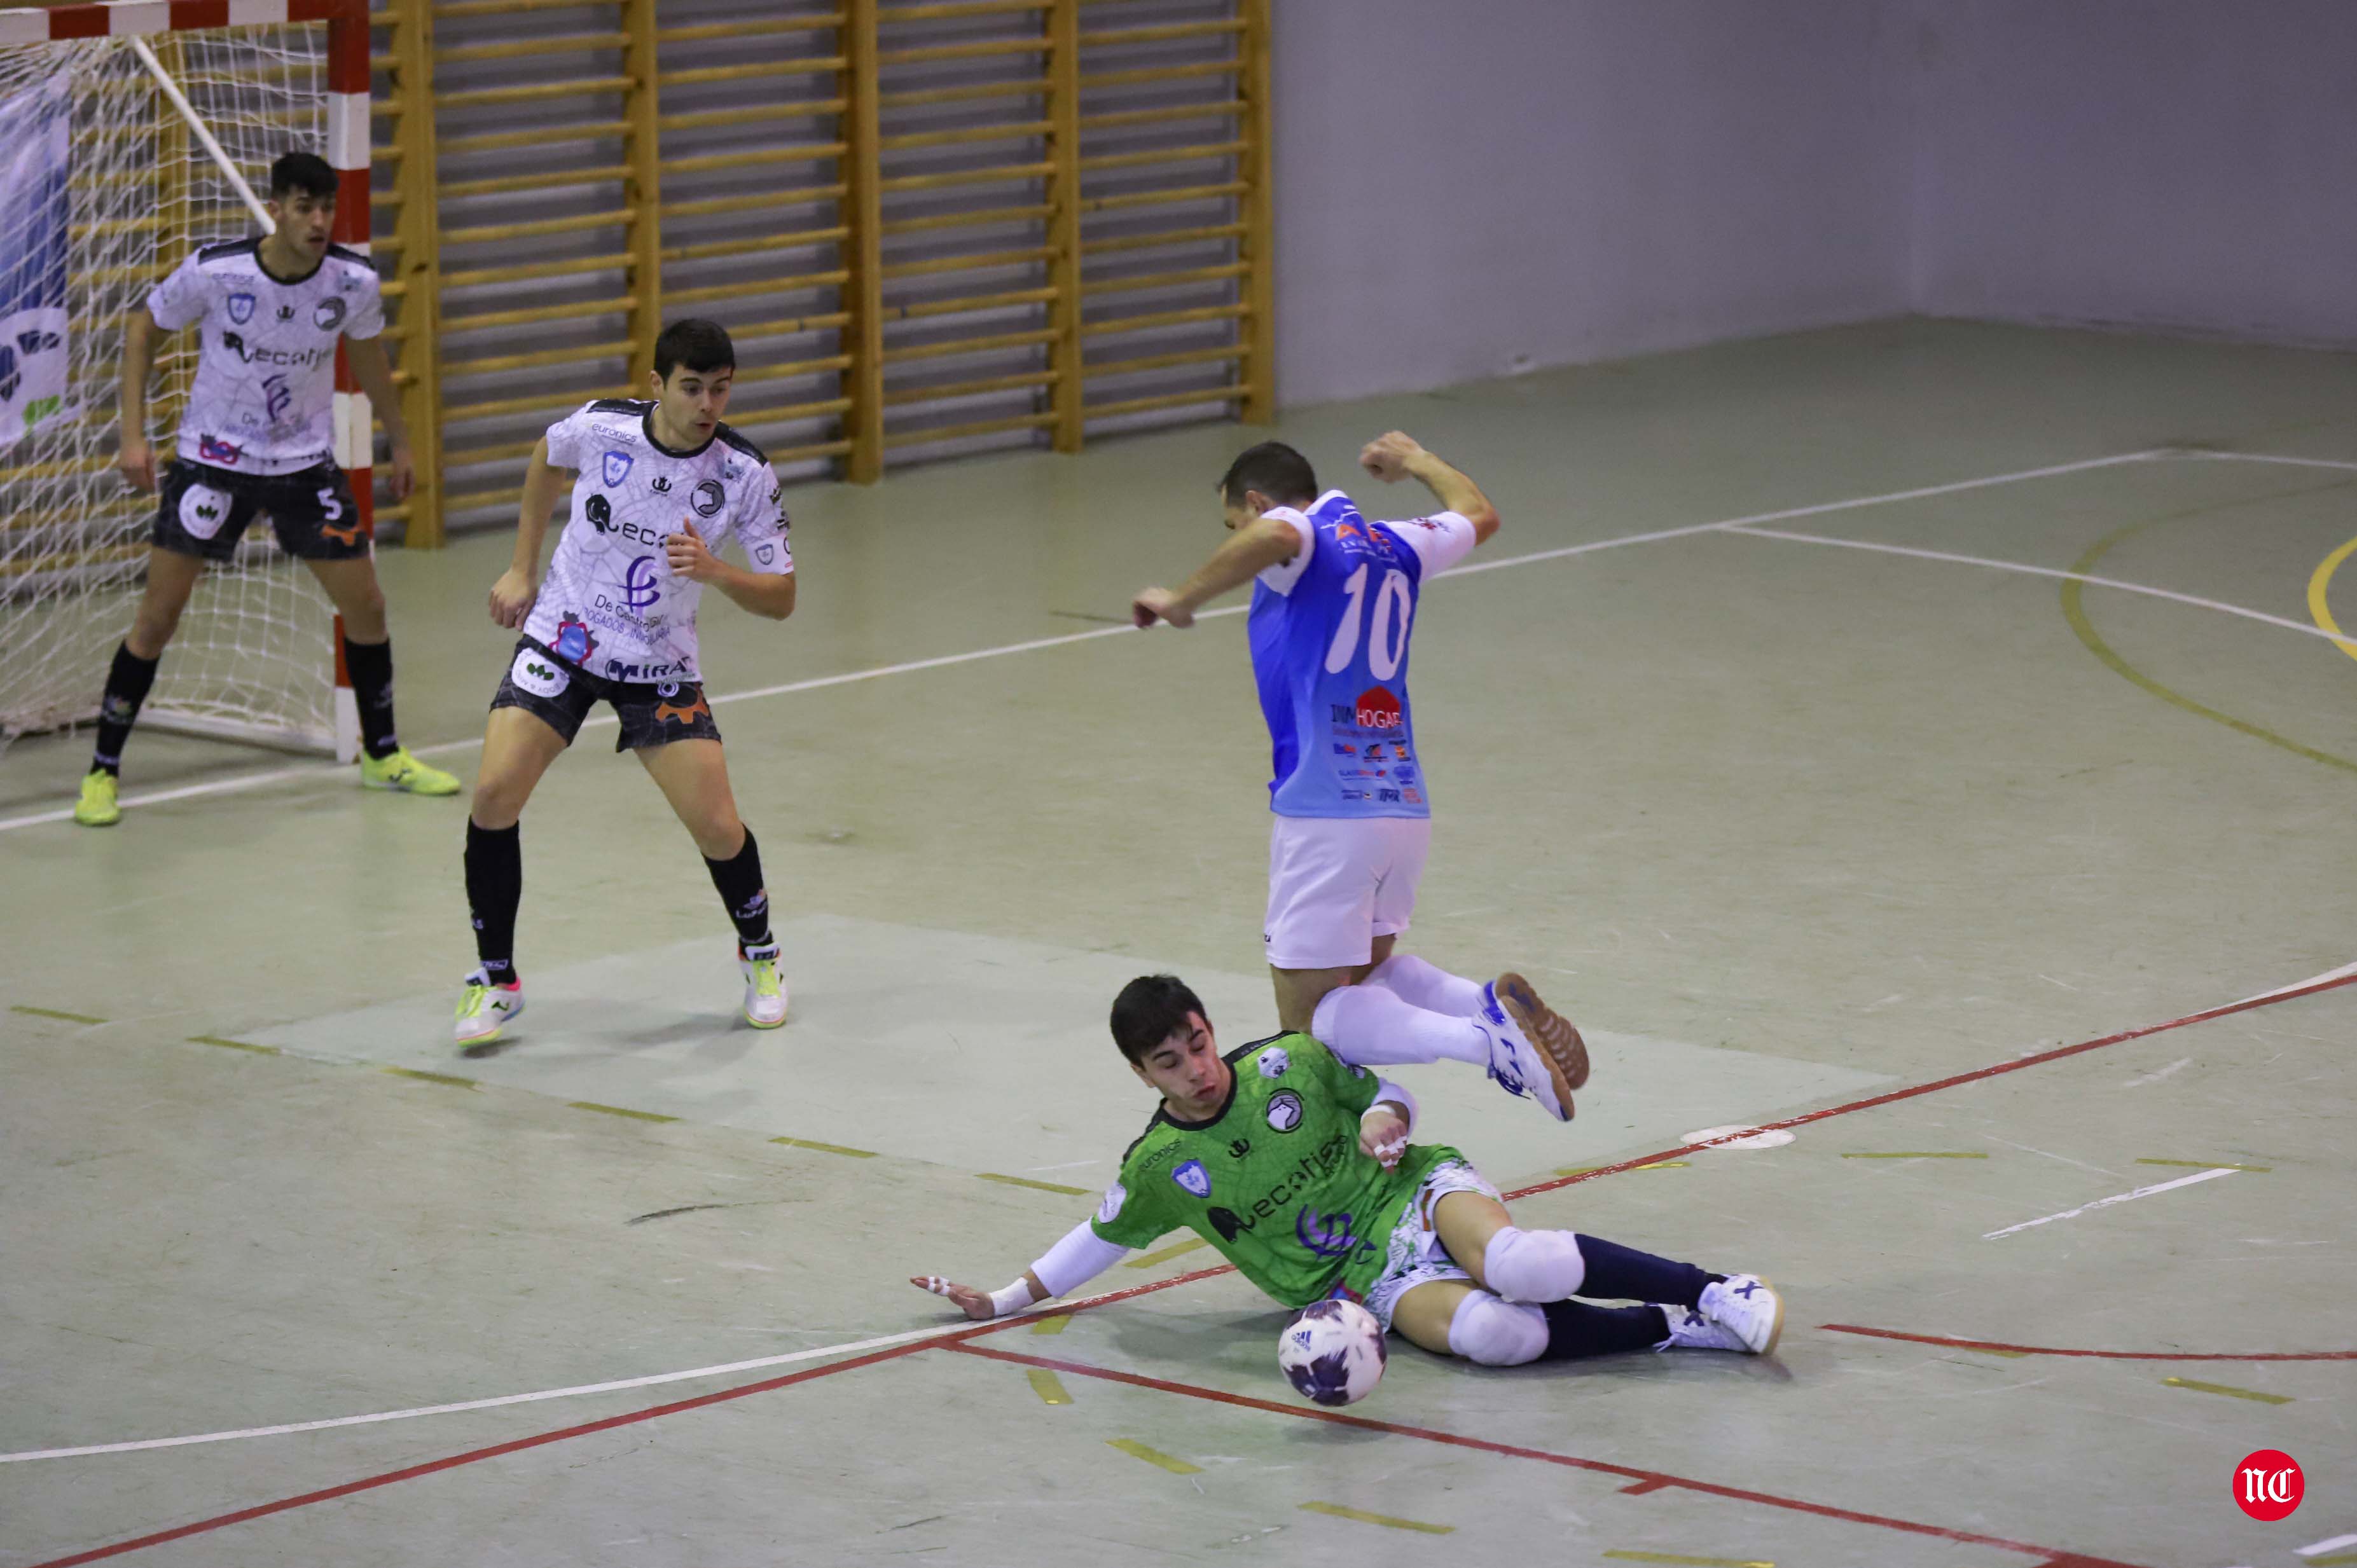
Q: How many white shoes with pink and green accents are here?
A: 2